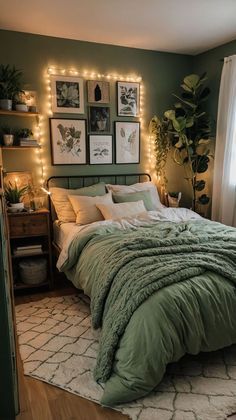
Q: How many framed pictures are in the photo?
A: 7